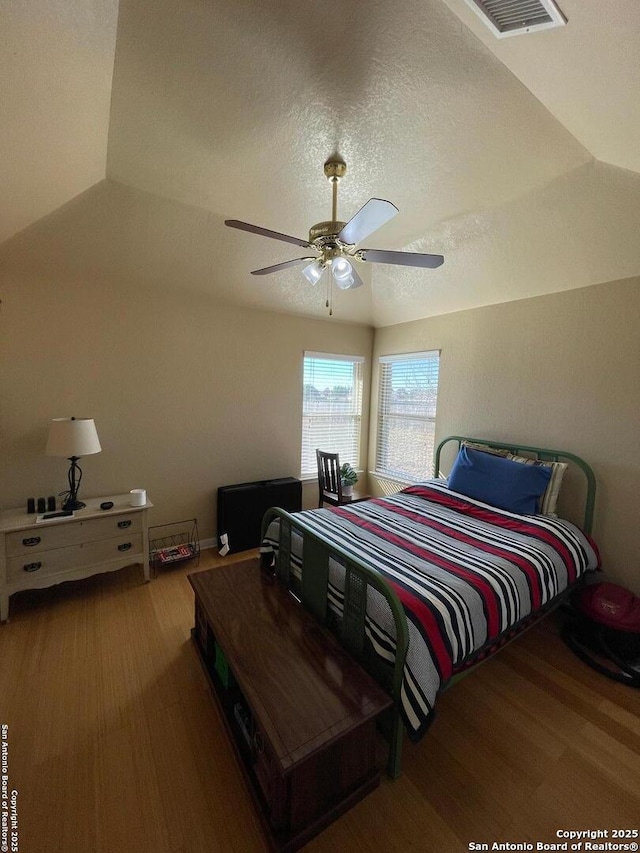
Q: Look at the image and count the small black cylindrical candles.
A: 3